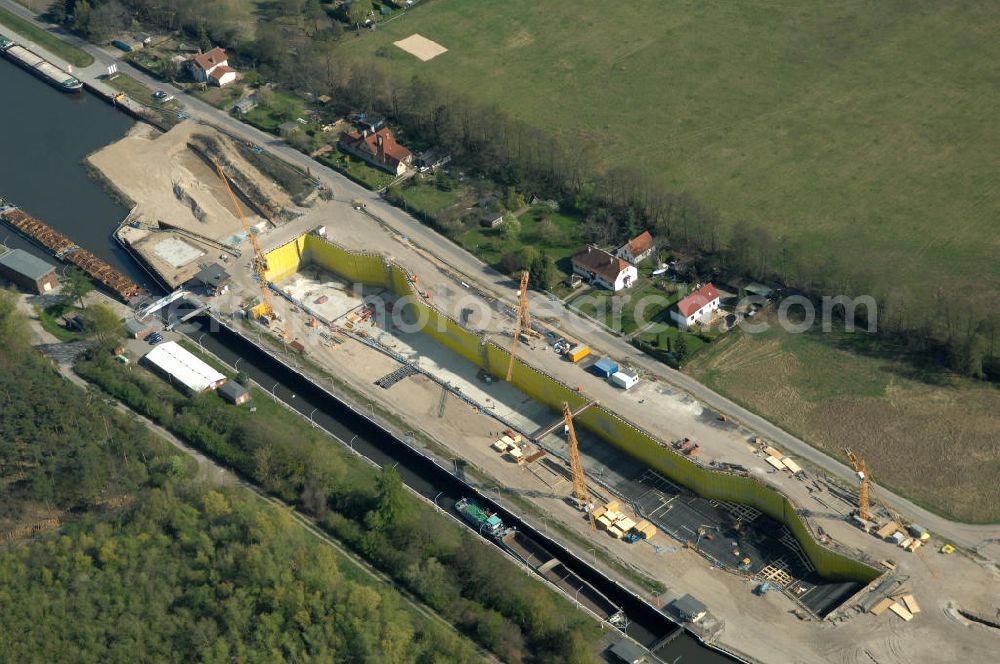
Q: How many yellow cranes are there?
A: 4